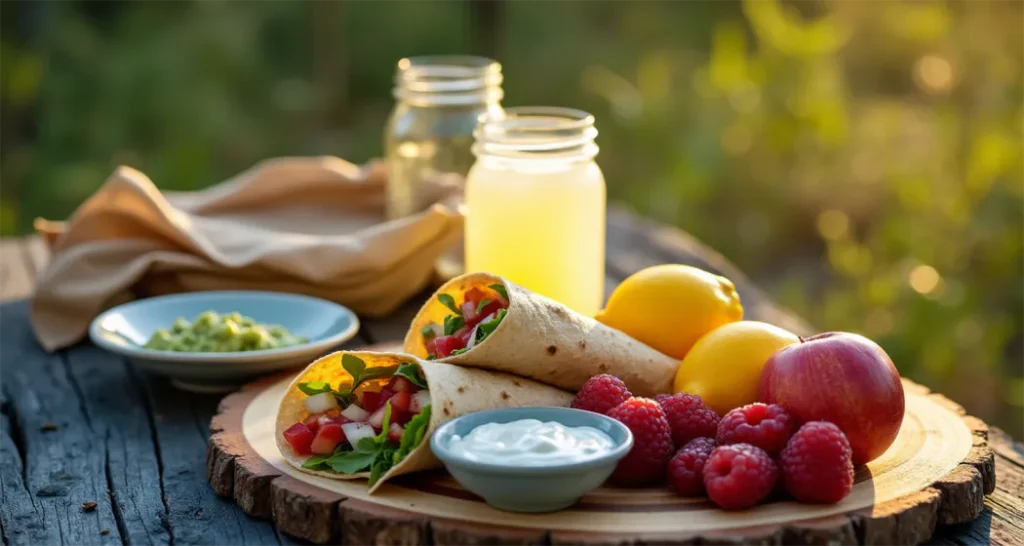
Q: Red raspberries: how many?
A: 7